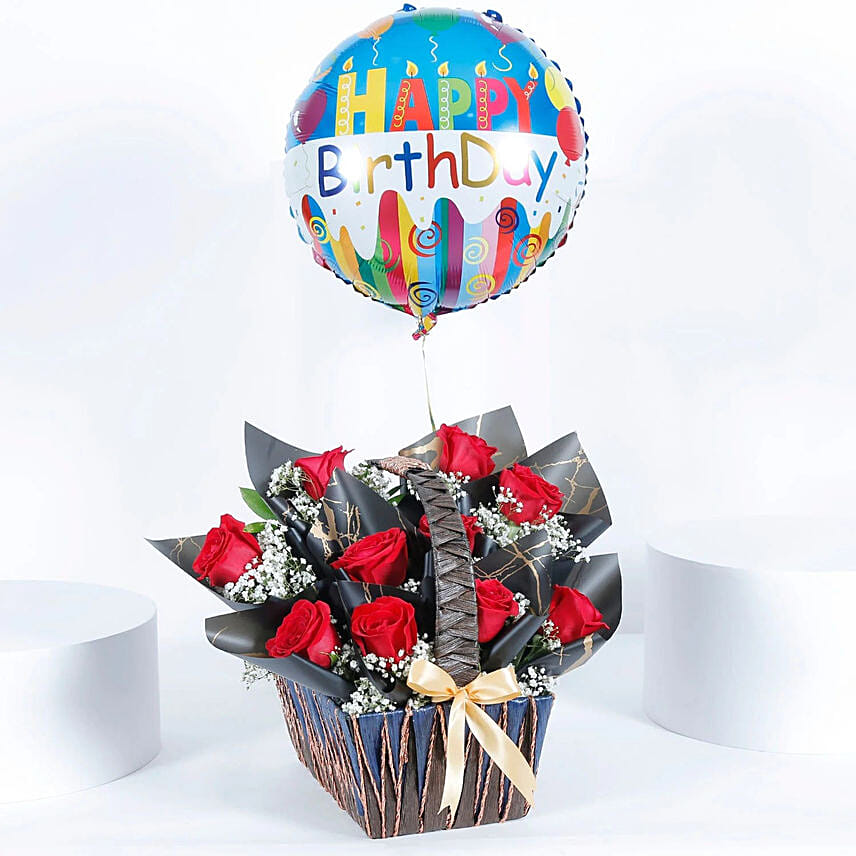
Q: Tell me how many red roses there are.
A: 10